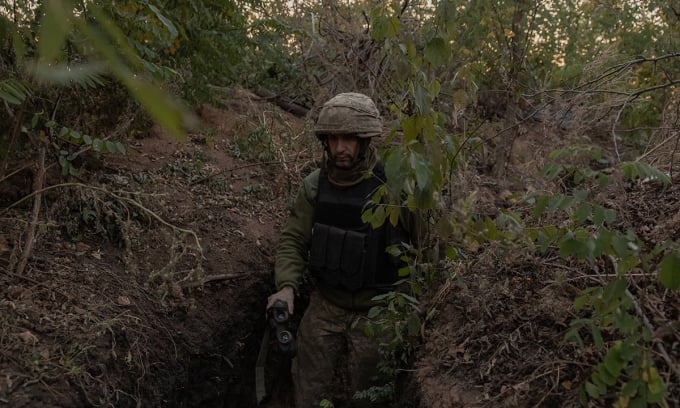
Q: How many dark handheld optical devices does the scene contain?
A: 1